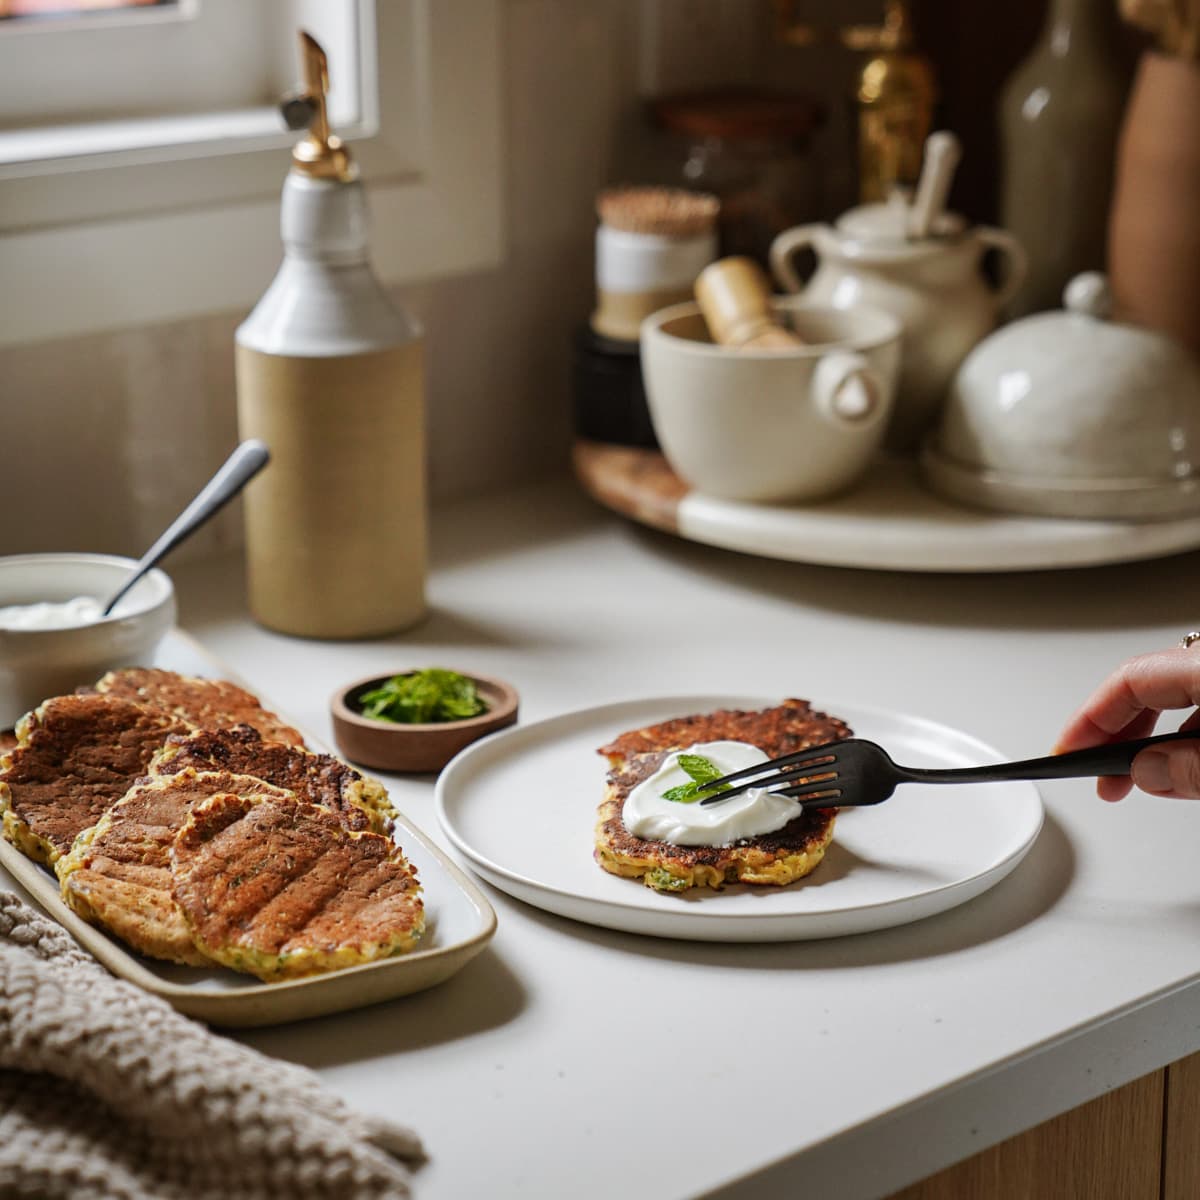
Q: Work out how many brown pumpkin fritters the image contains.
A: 7